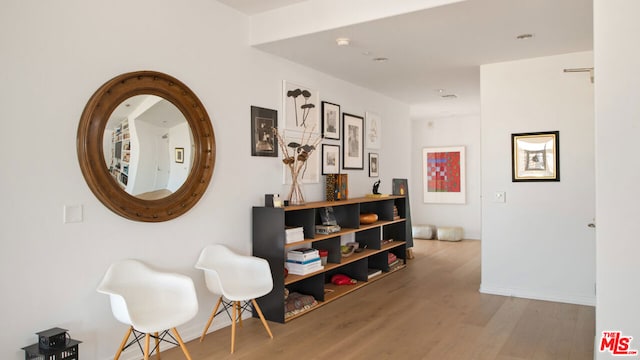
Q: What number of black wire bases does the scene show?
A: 2